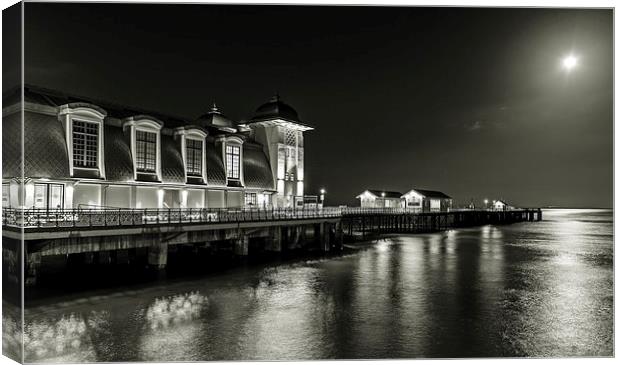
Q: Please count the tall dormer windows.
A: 4